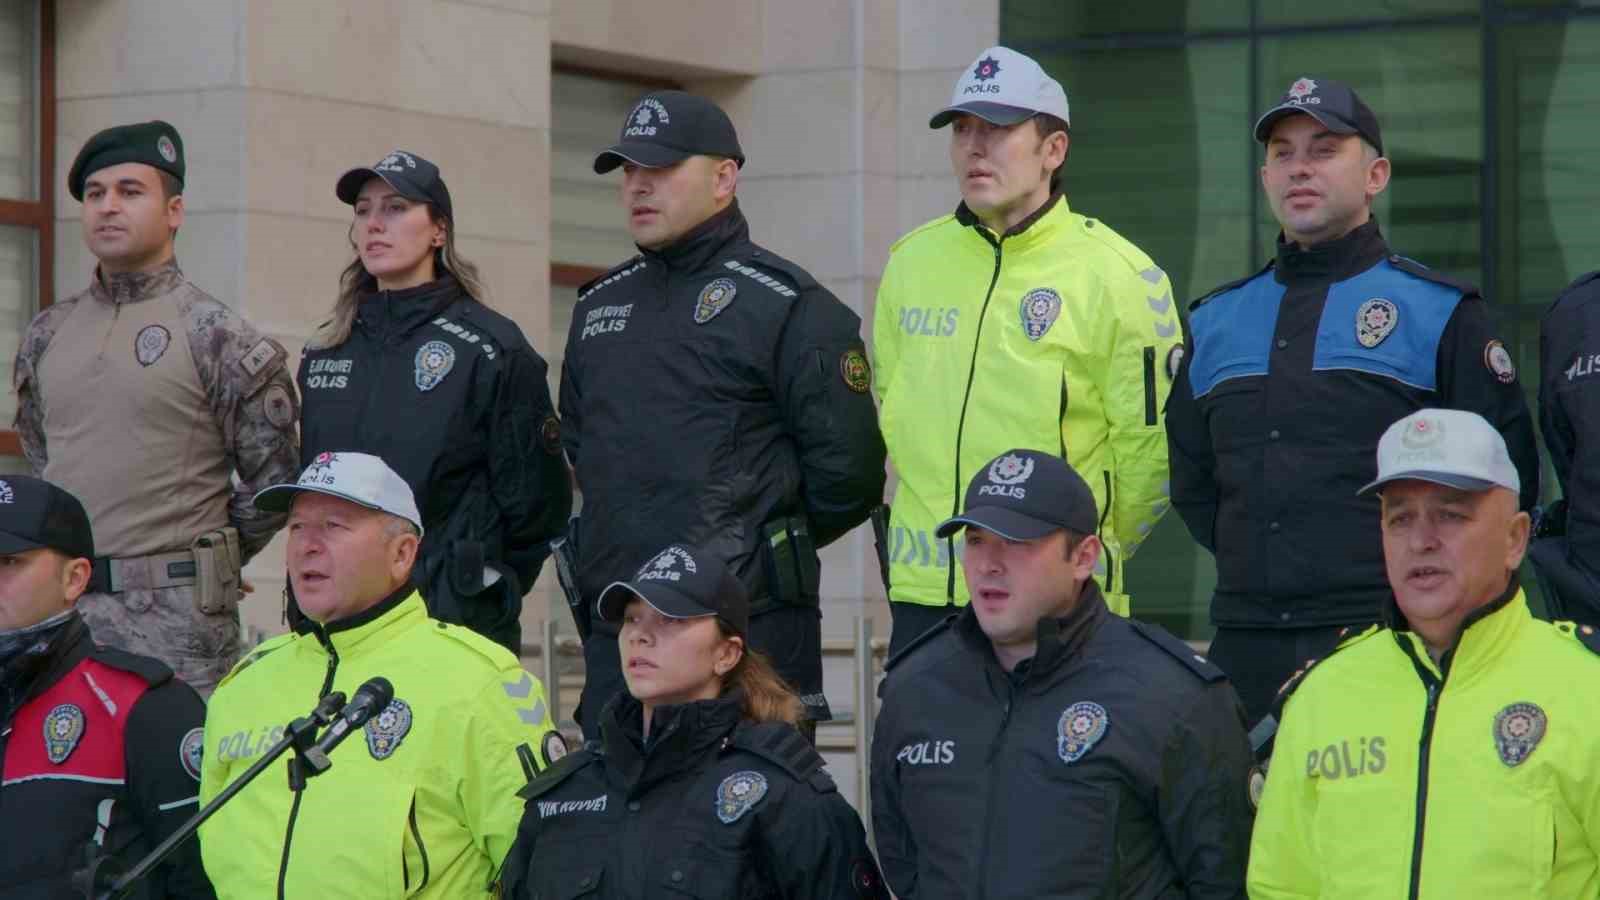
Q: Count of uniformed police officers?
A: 11